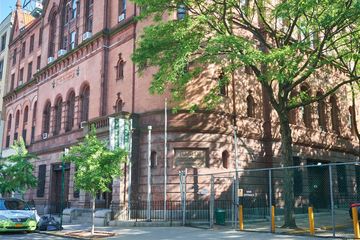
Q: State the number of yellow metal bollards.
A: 4